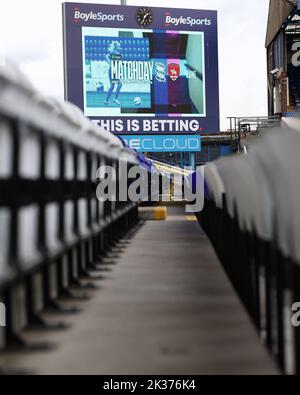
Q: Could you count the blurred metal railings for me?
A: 2